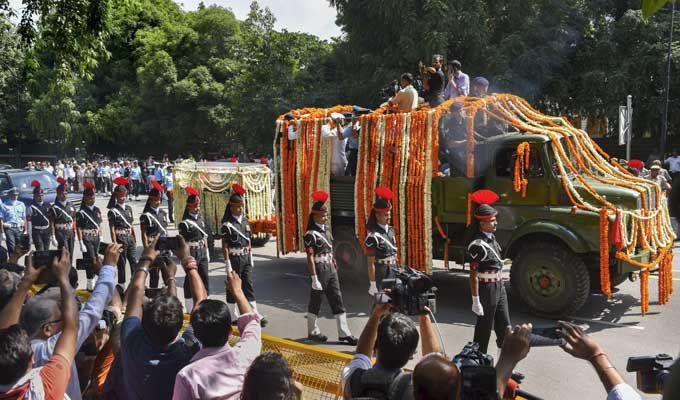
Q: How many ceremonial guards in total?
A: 10